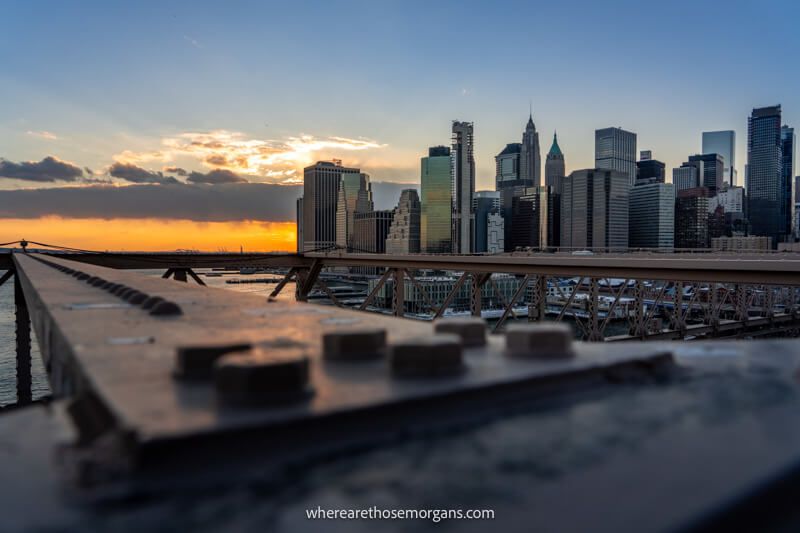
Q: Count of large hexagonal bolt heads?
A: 6